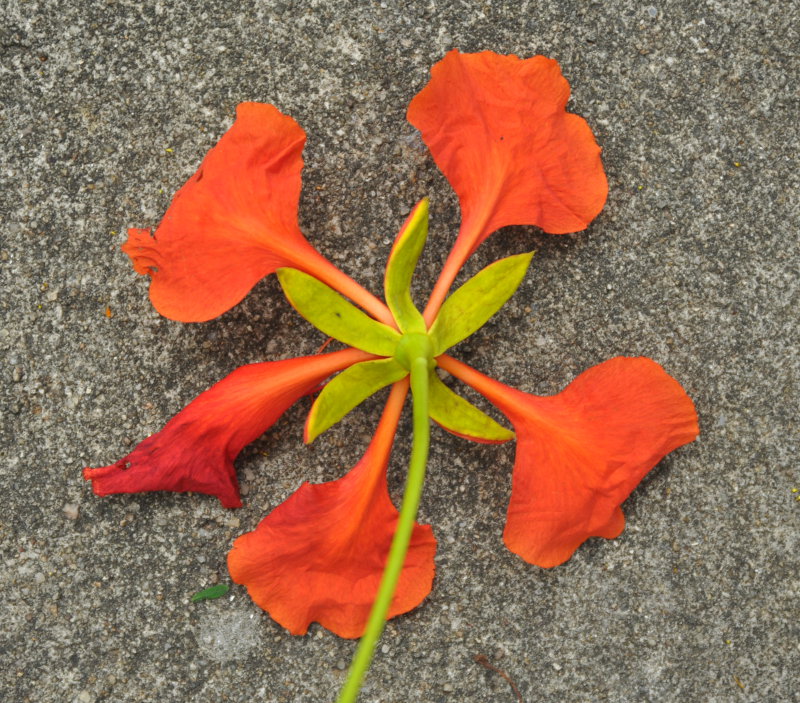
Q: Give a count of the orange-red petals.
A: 5